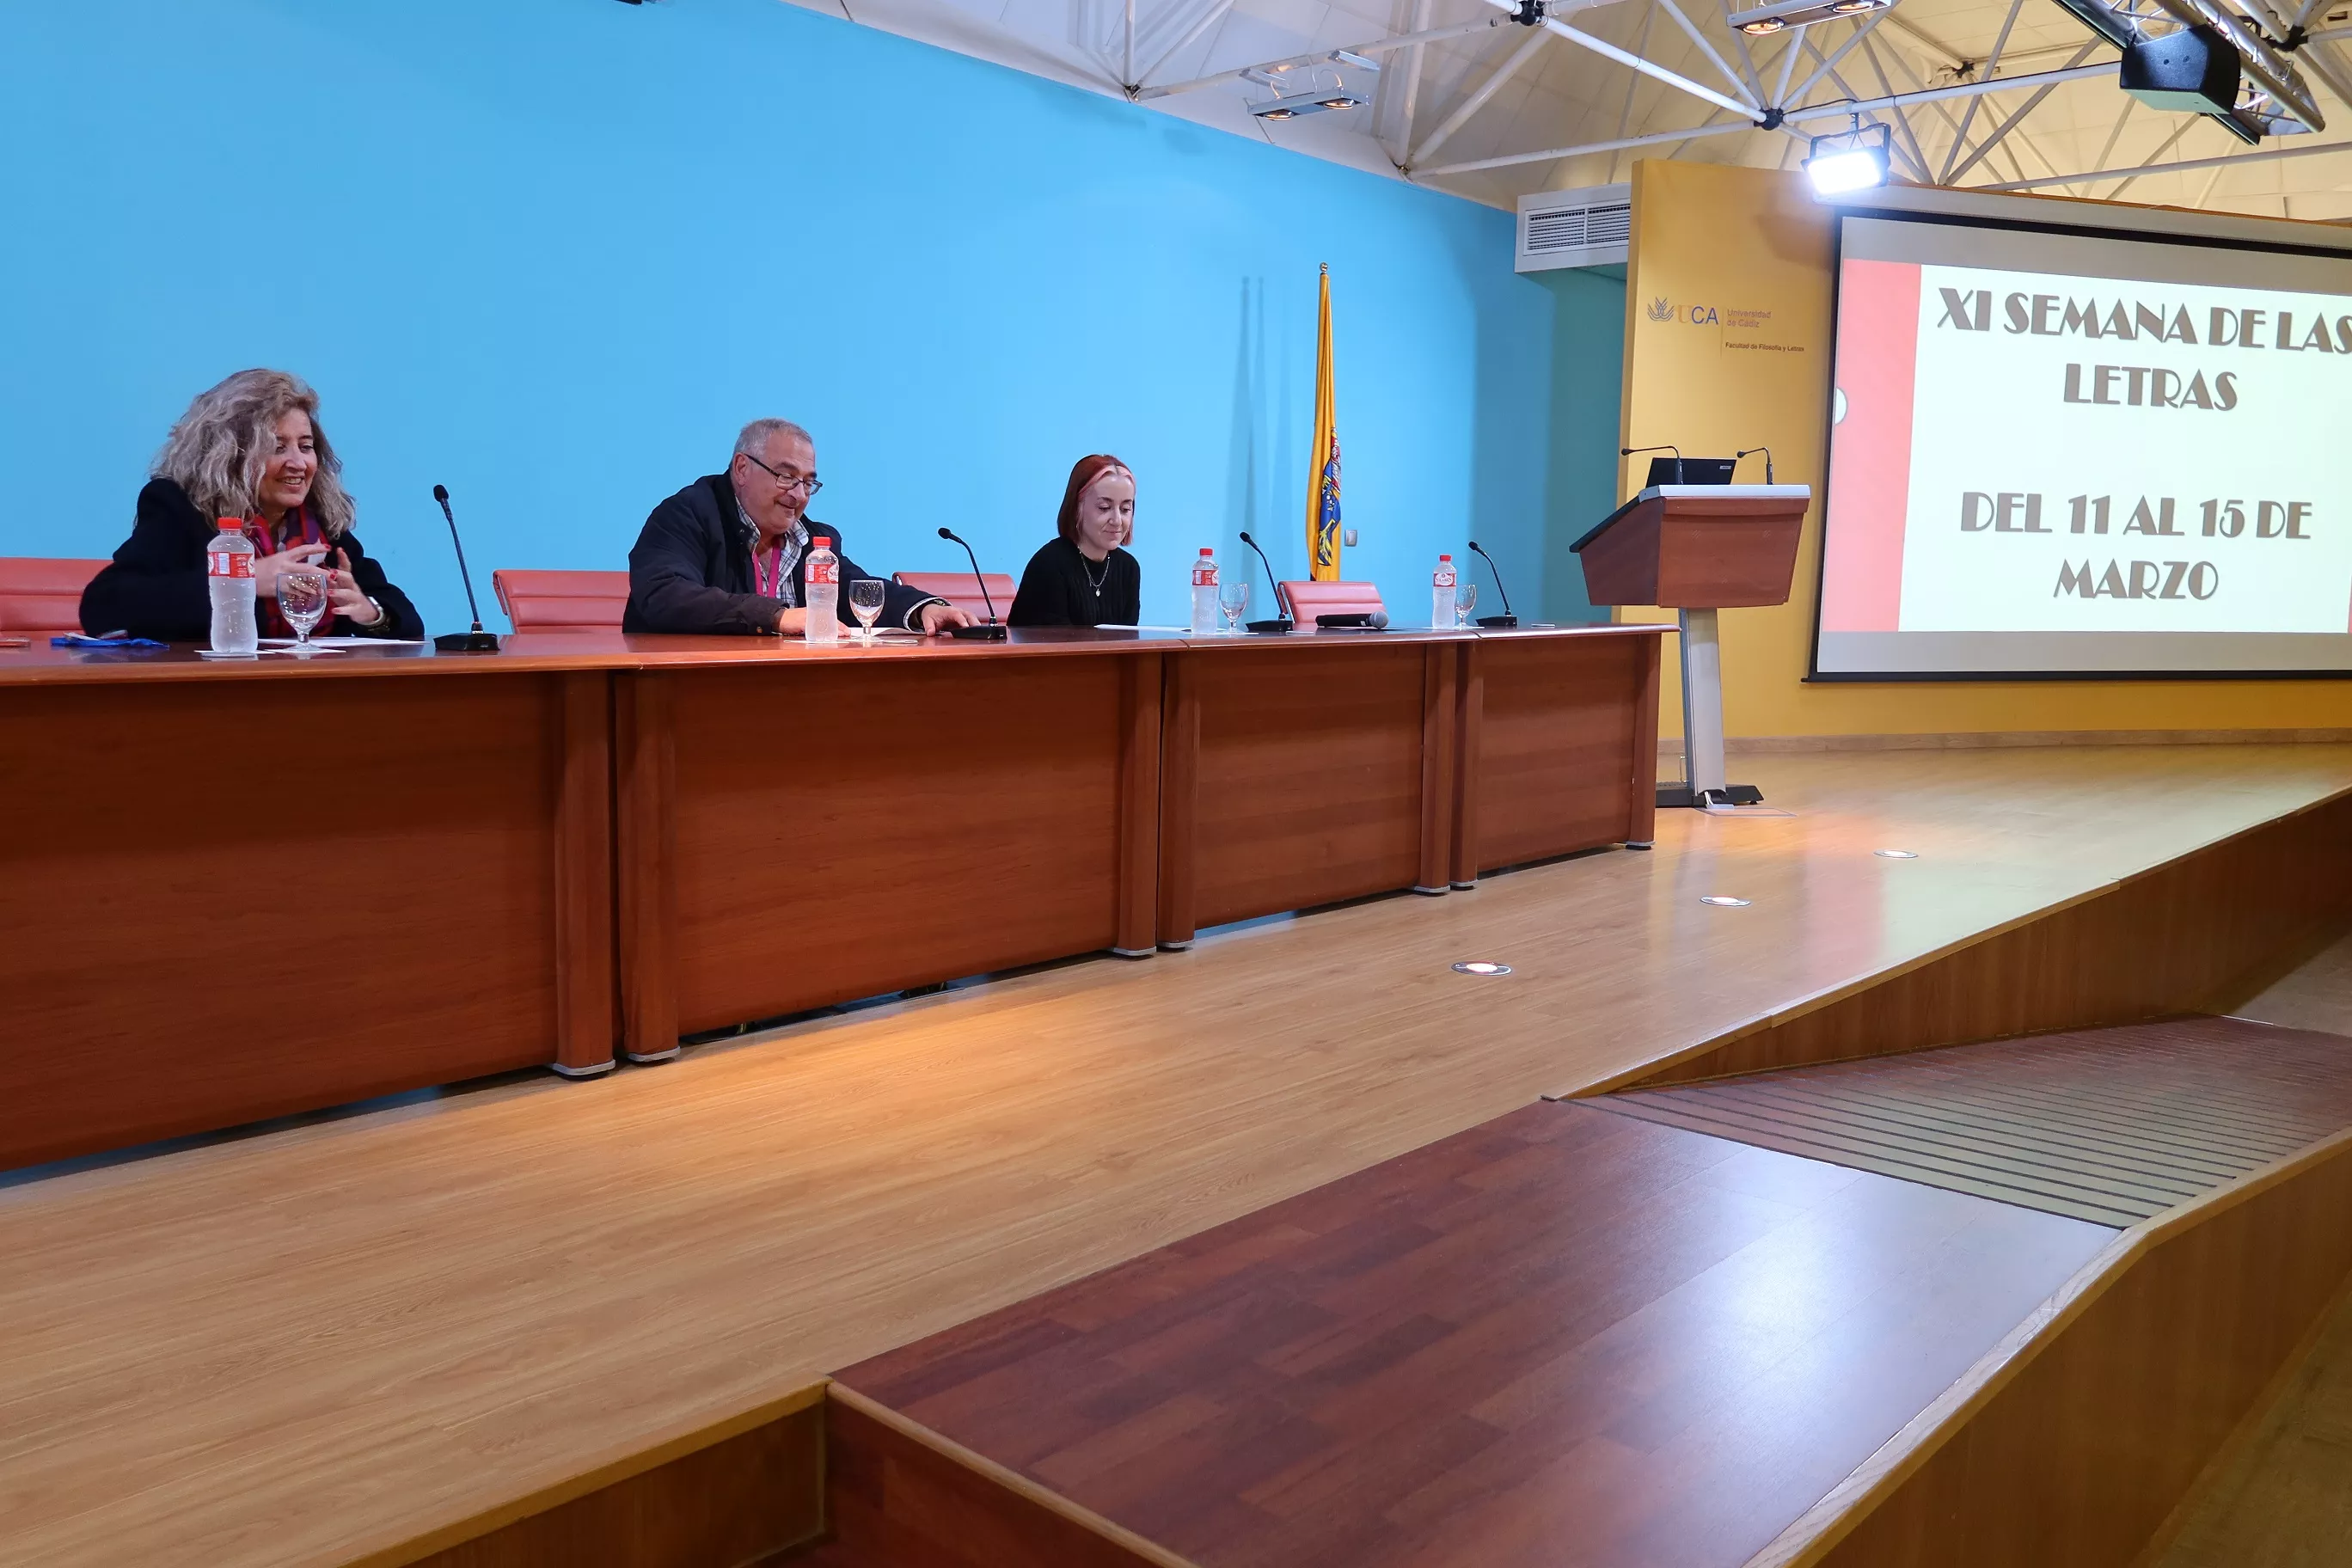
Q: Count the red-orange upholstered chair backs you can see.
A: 4